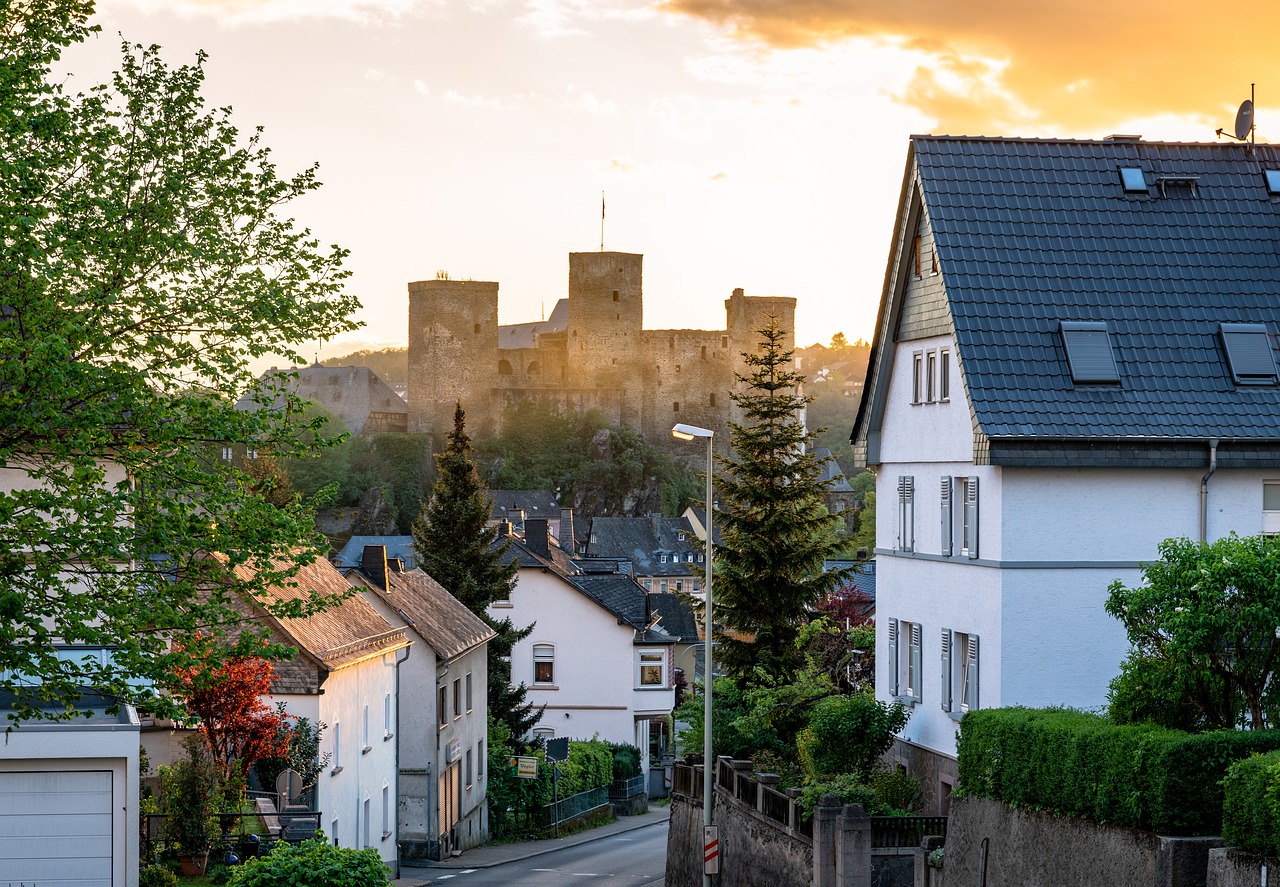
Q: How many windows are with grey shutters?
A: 4